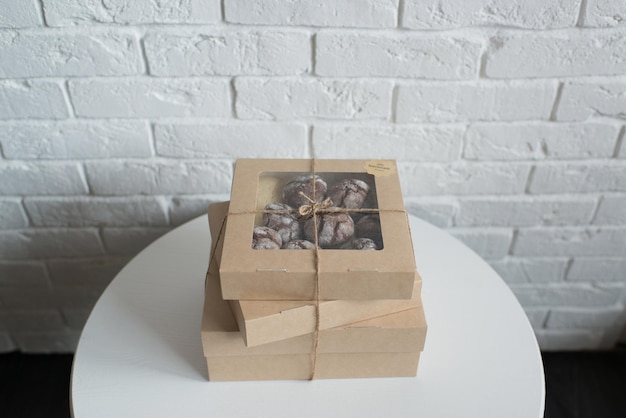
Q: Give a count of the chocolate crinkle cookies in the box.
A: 8